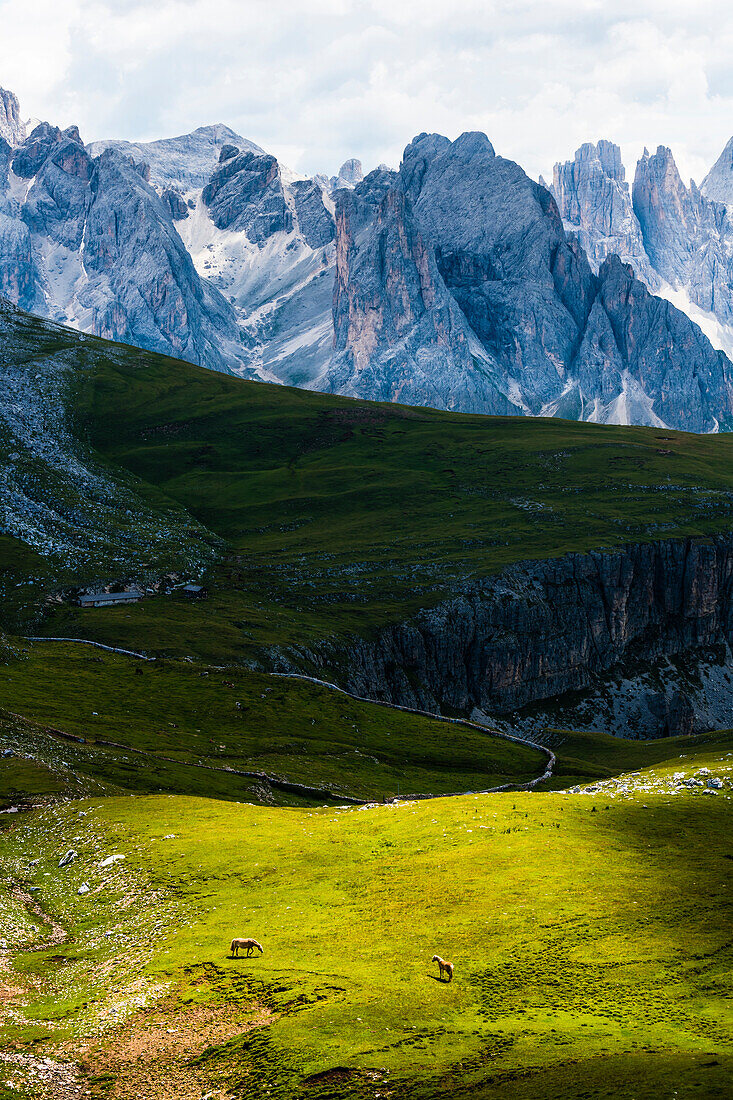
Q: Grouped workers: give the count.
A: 0